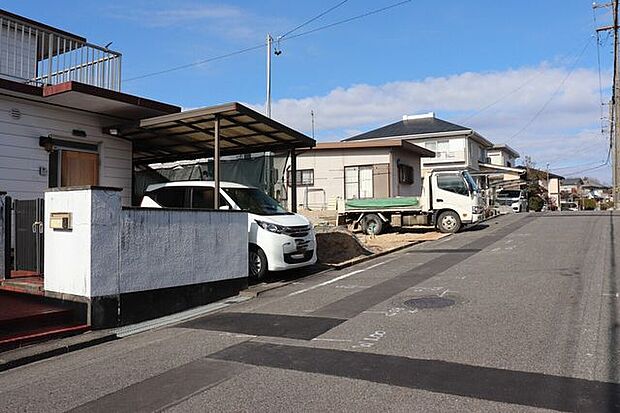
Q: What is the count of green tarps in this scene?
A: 1